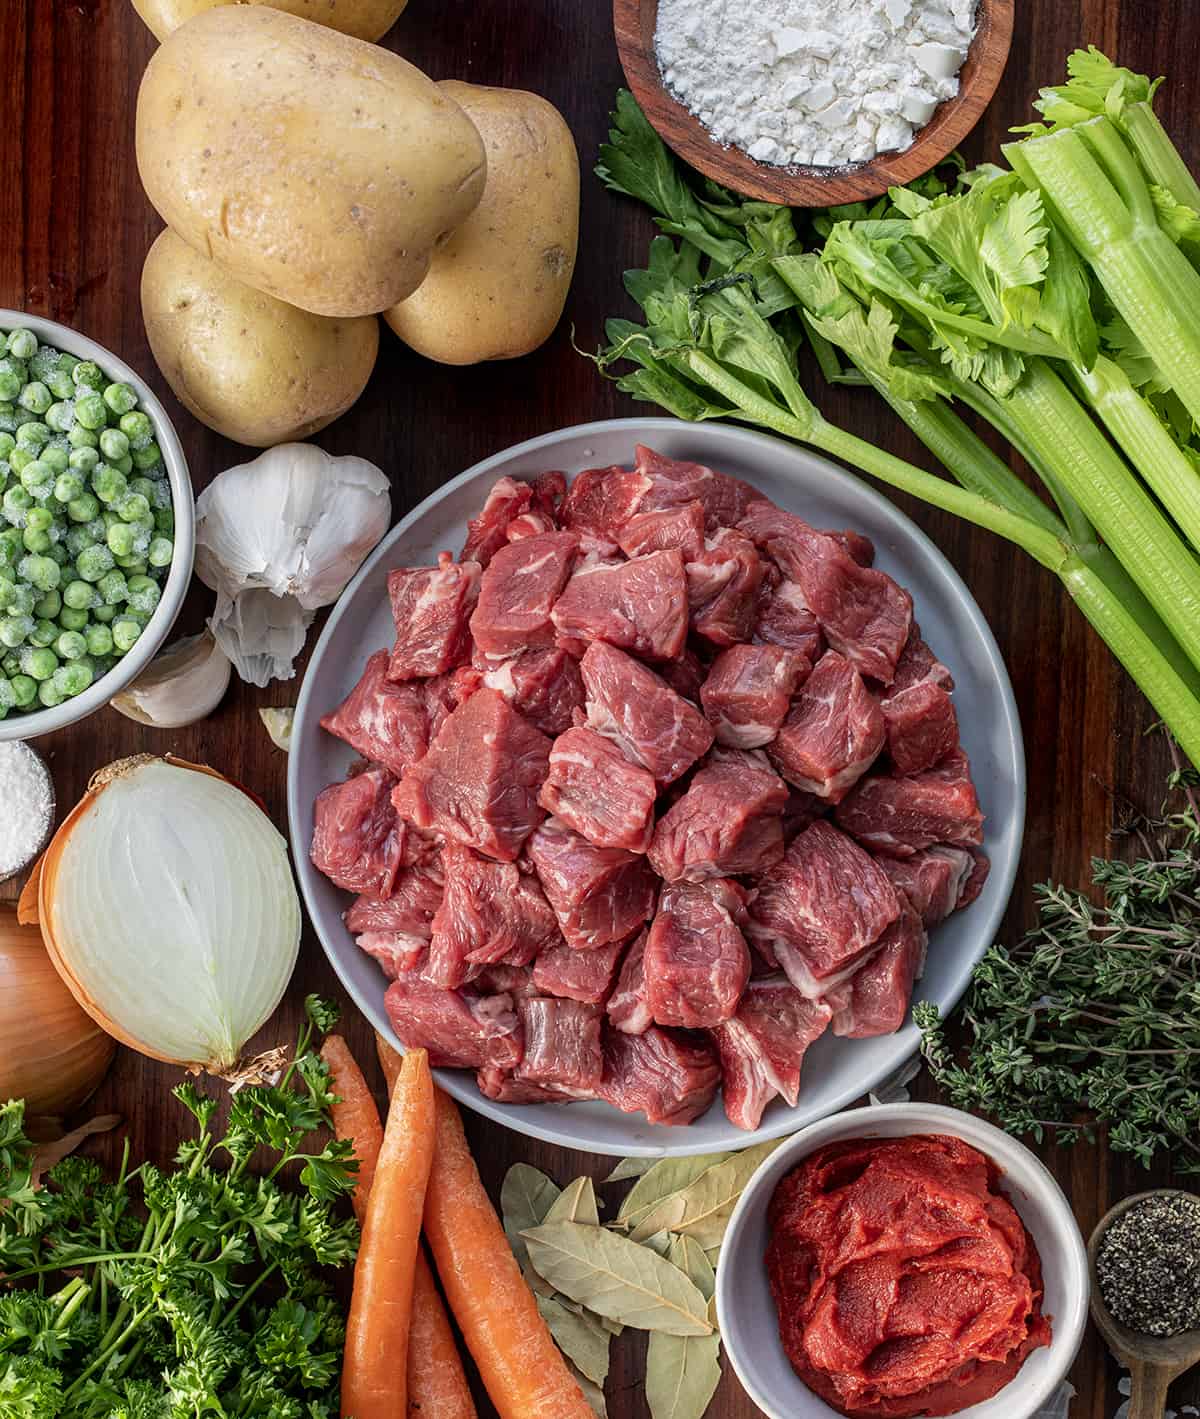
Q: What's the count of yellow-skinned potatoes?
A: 4